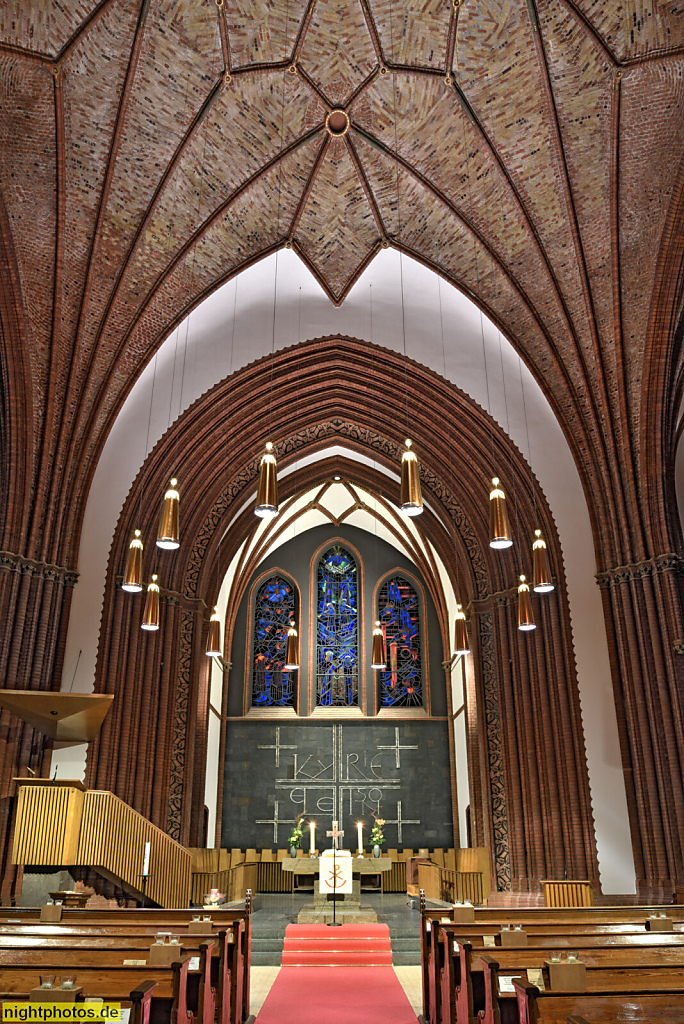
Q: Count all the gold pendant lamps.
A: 12